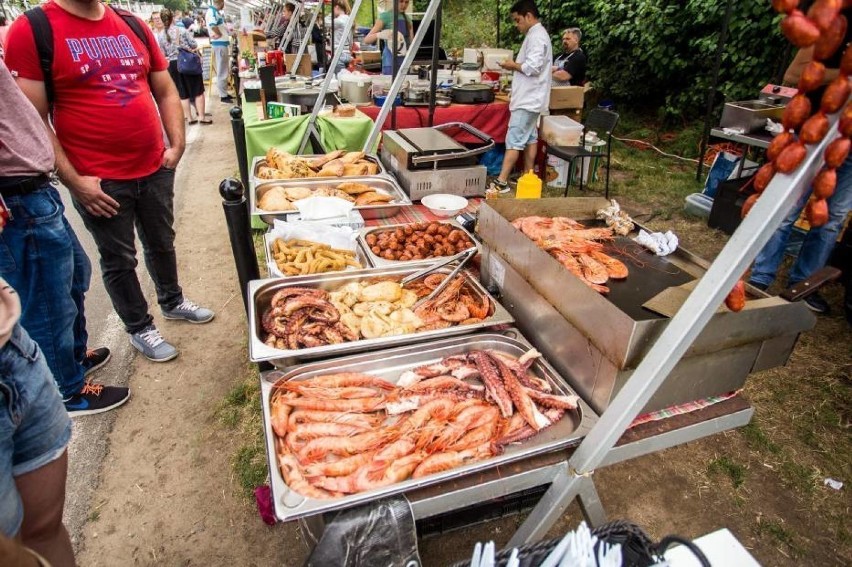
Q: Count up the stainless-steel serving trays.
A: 6